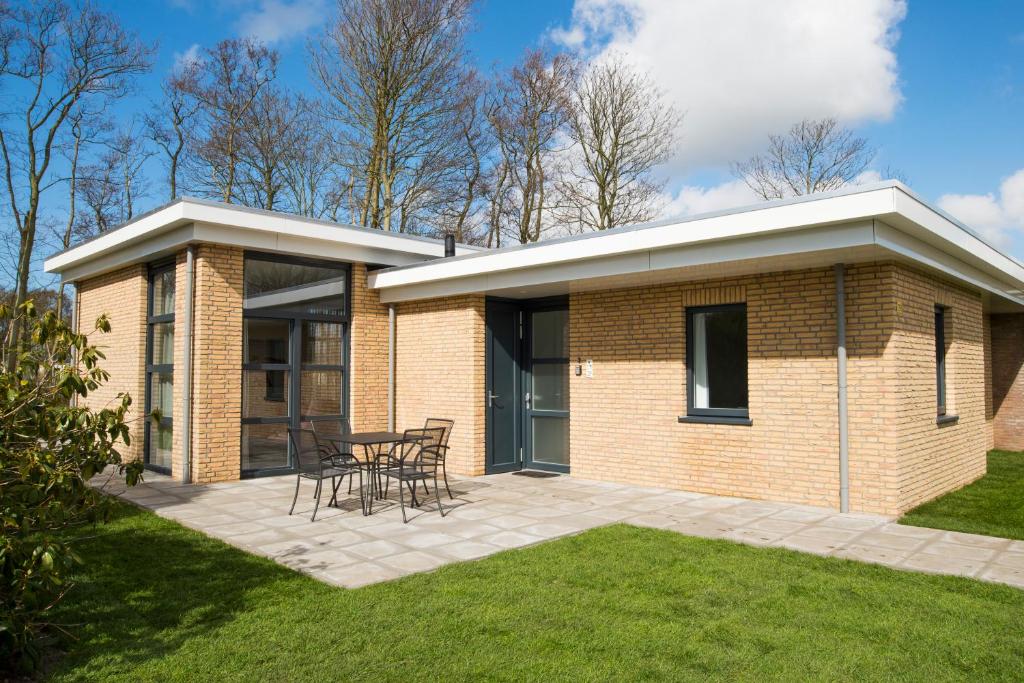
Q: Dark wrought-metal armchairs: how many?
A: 4